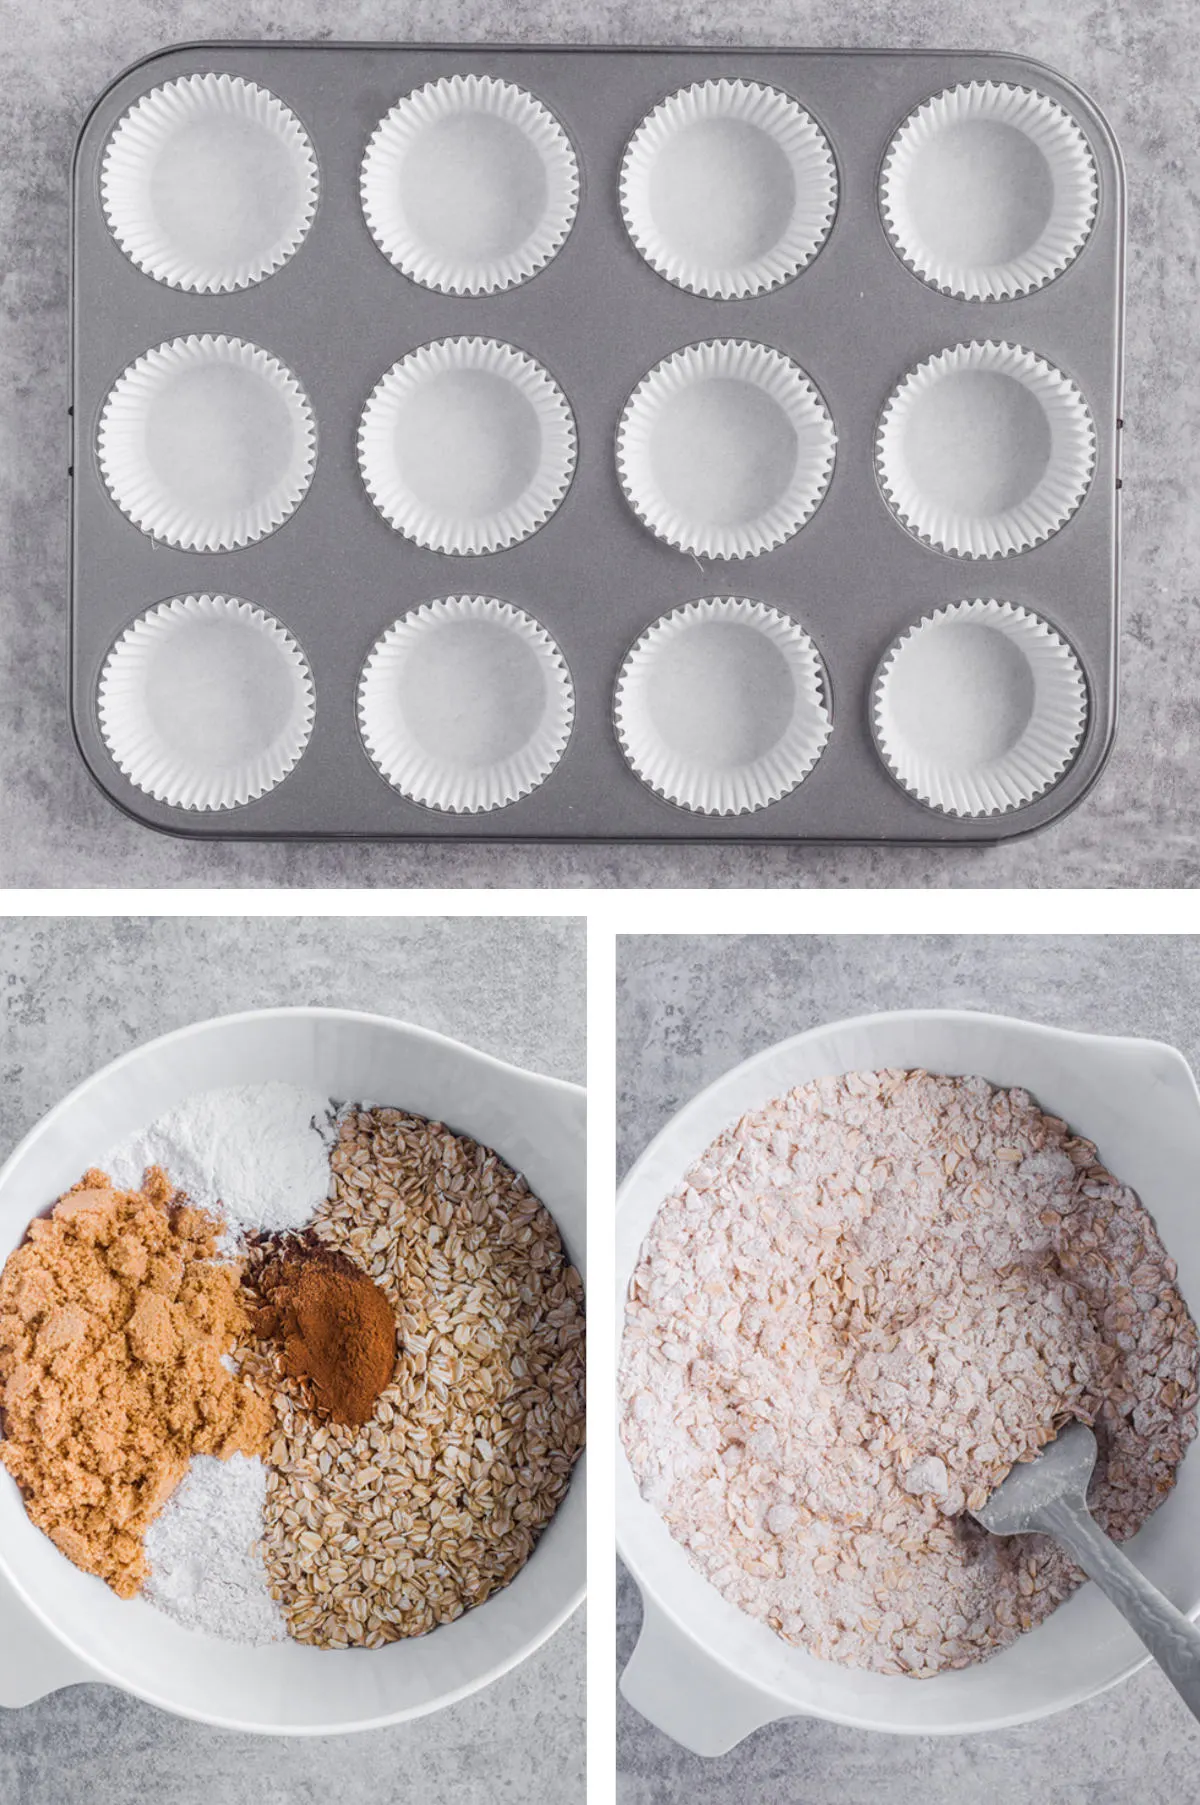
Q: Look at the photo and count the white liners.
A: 12